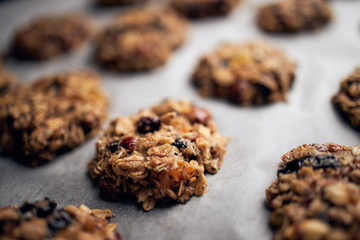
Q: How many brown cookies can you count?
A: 12